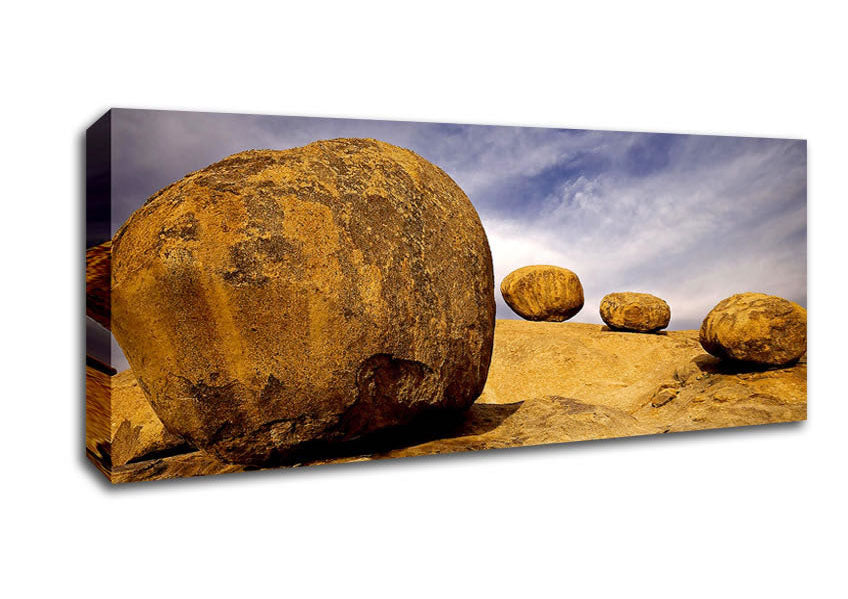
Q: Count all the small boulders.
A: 3